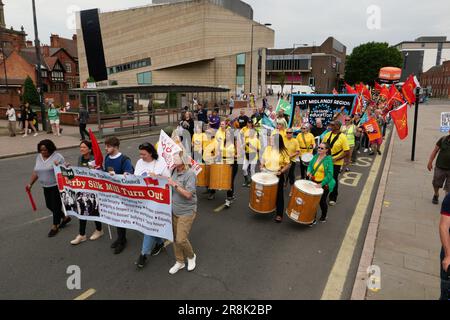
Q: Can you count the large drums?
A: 4